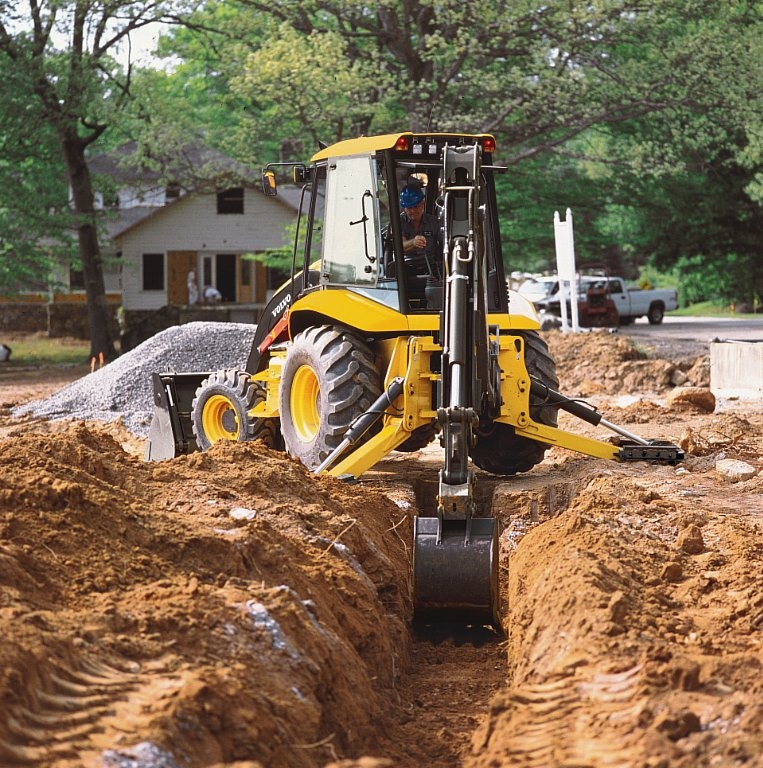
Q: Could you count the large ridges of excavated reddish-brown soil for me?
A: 2